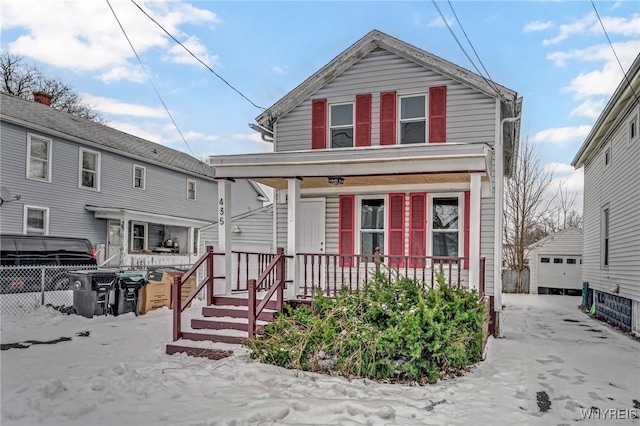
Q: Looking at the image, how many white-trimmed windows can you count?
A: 13